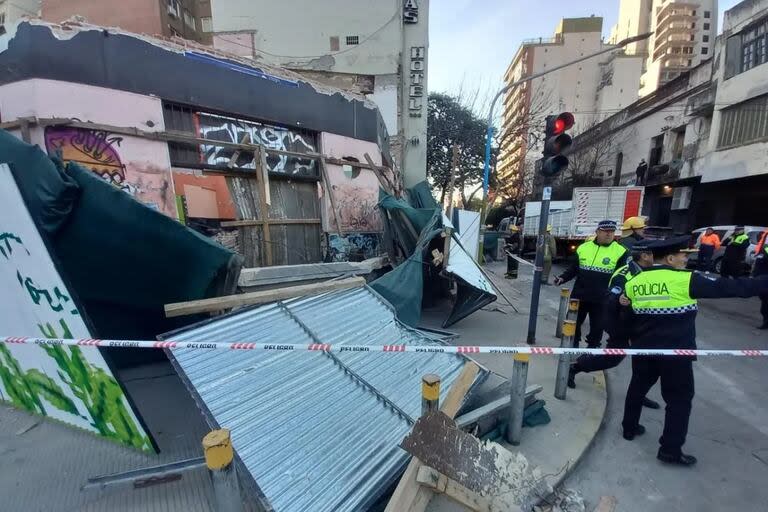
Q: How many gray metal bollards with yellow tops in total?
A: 6